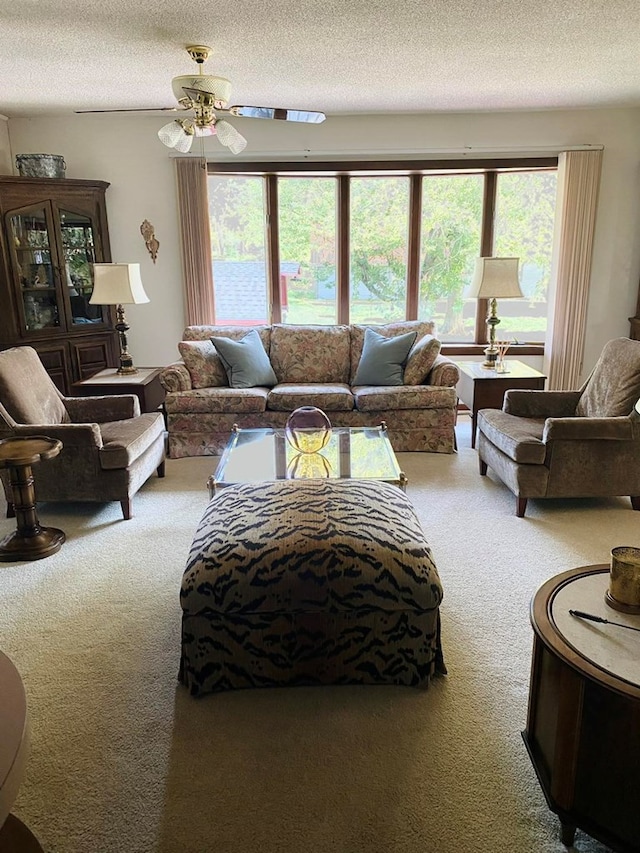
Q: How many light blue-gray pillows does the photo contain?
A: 2